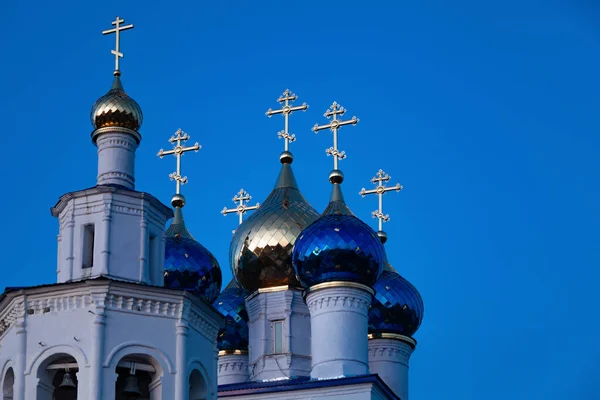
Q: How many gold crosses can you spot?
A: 6